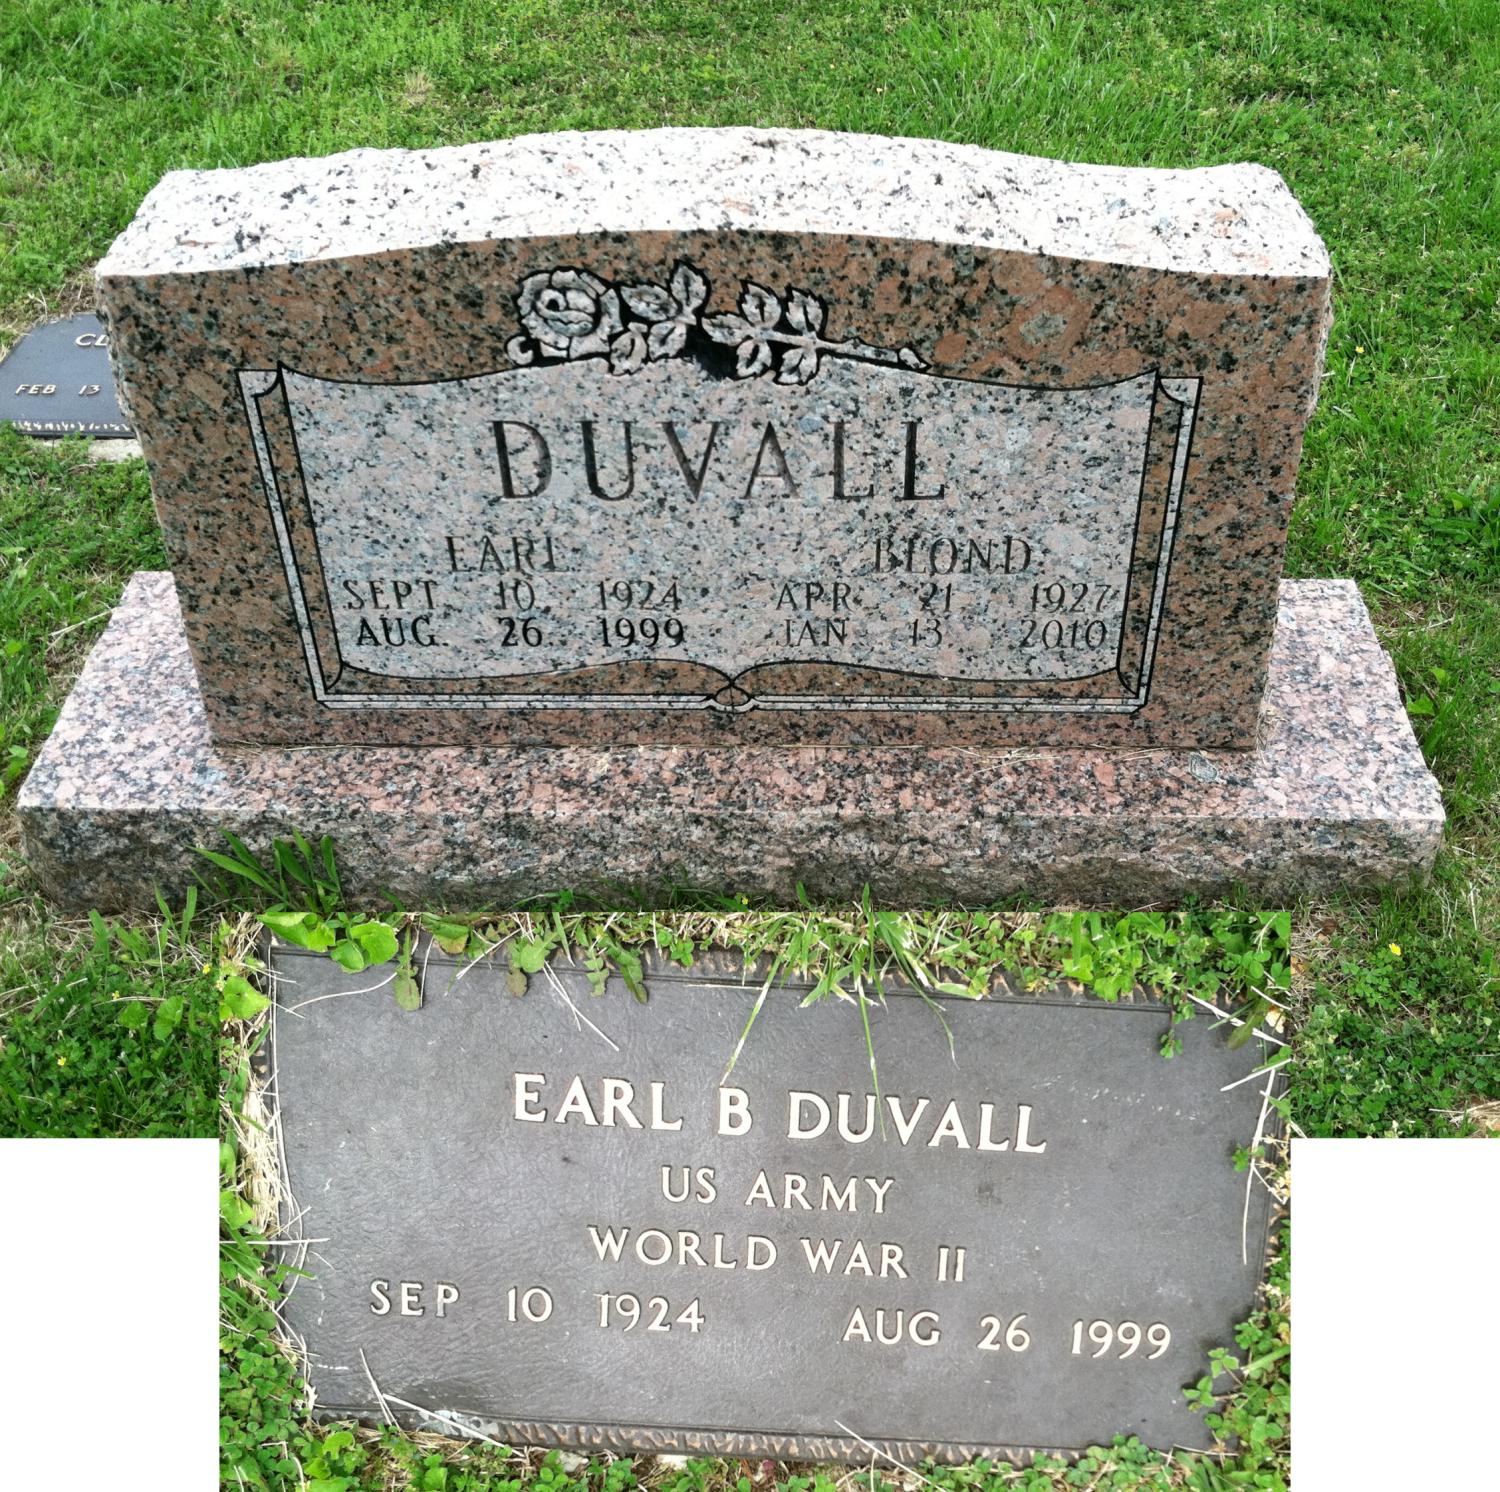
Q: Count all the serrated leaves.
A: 9